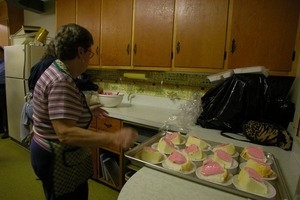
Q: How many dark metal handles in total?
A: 6